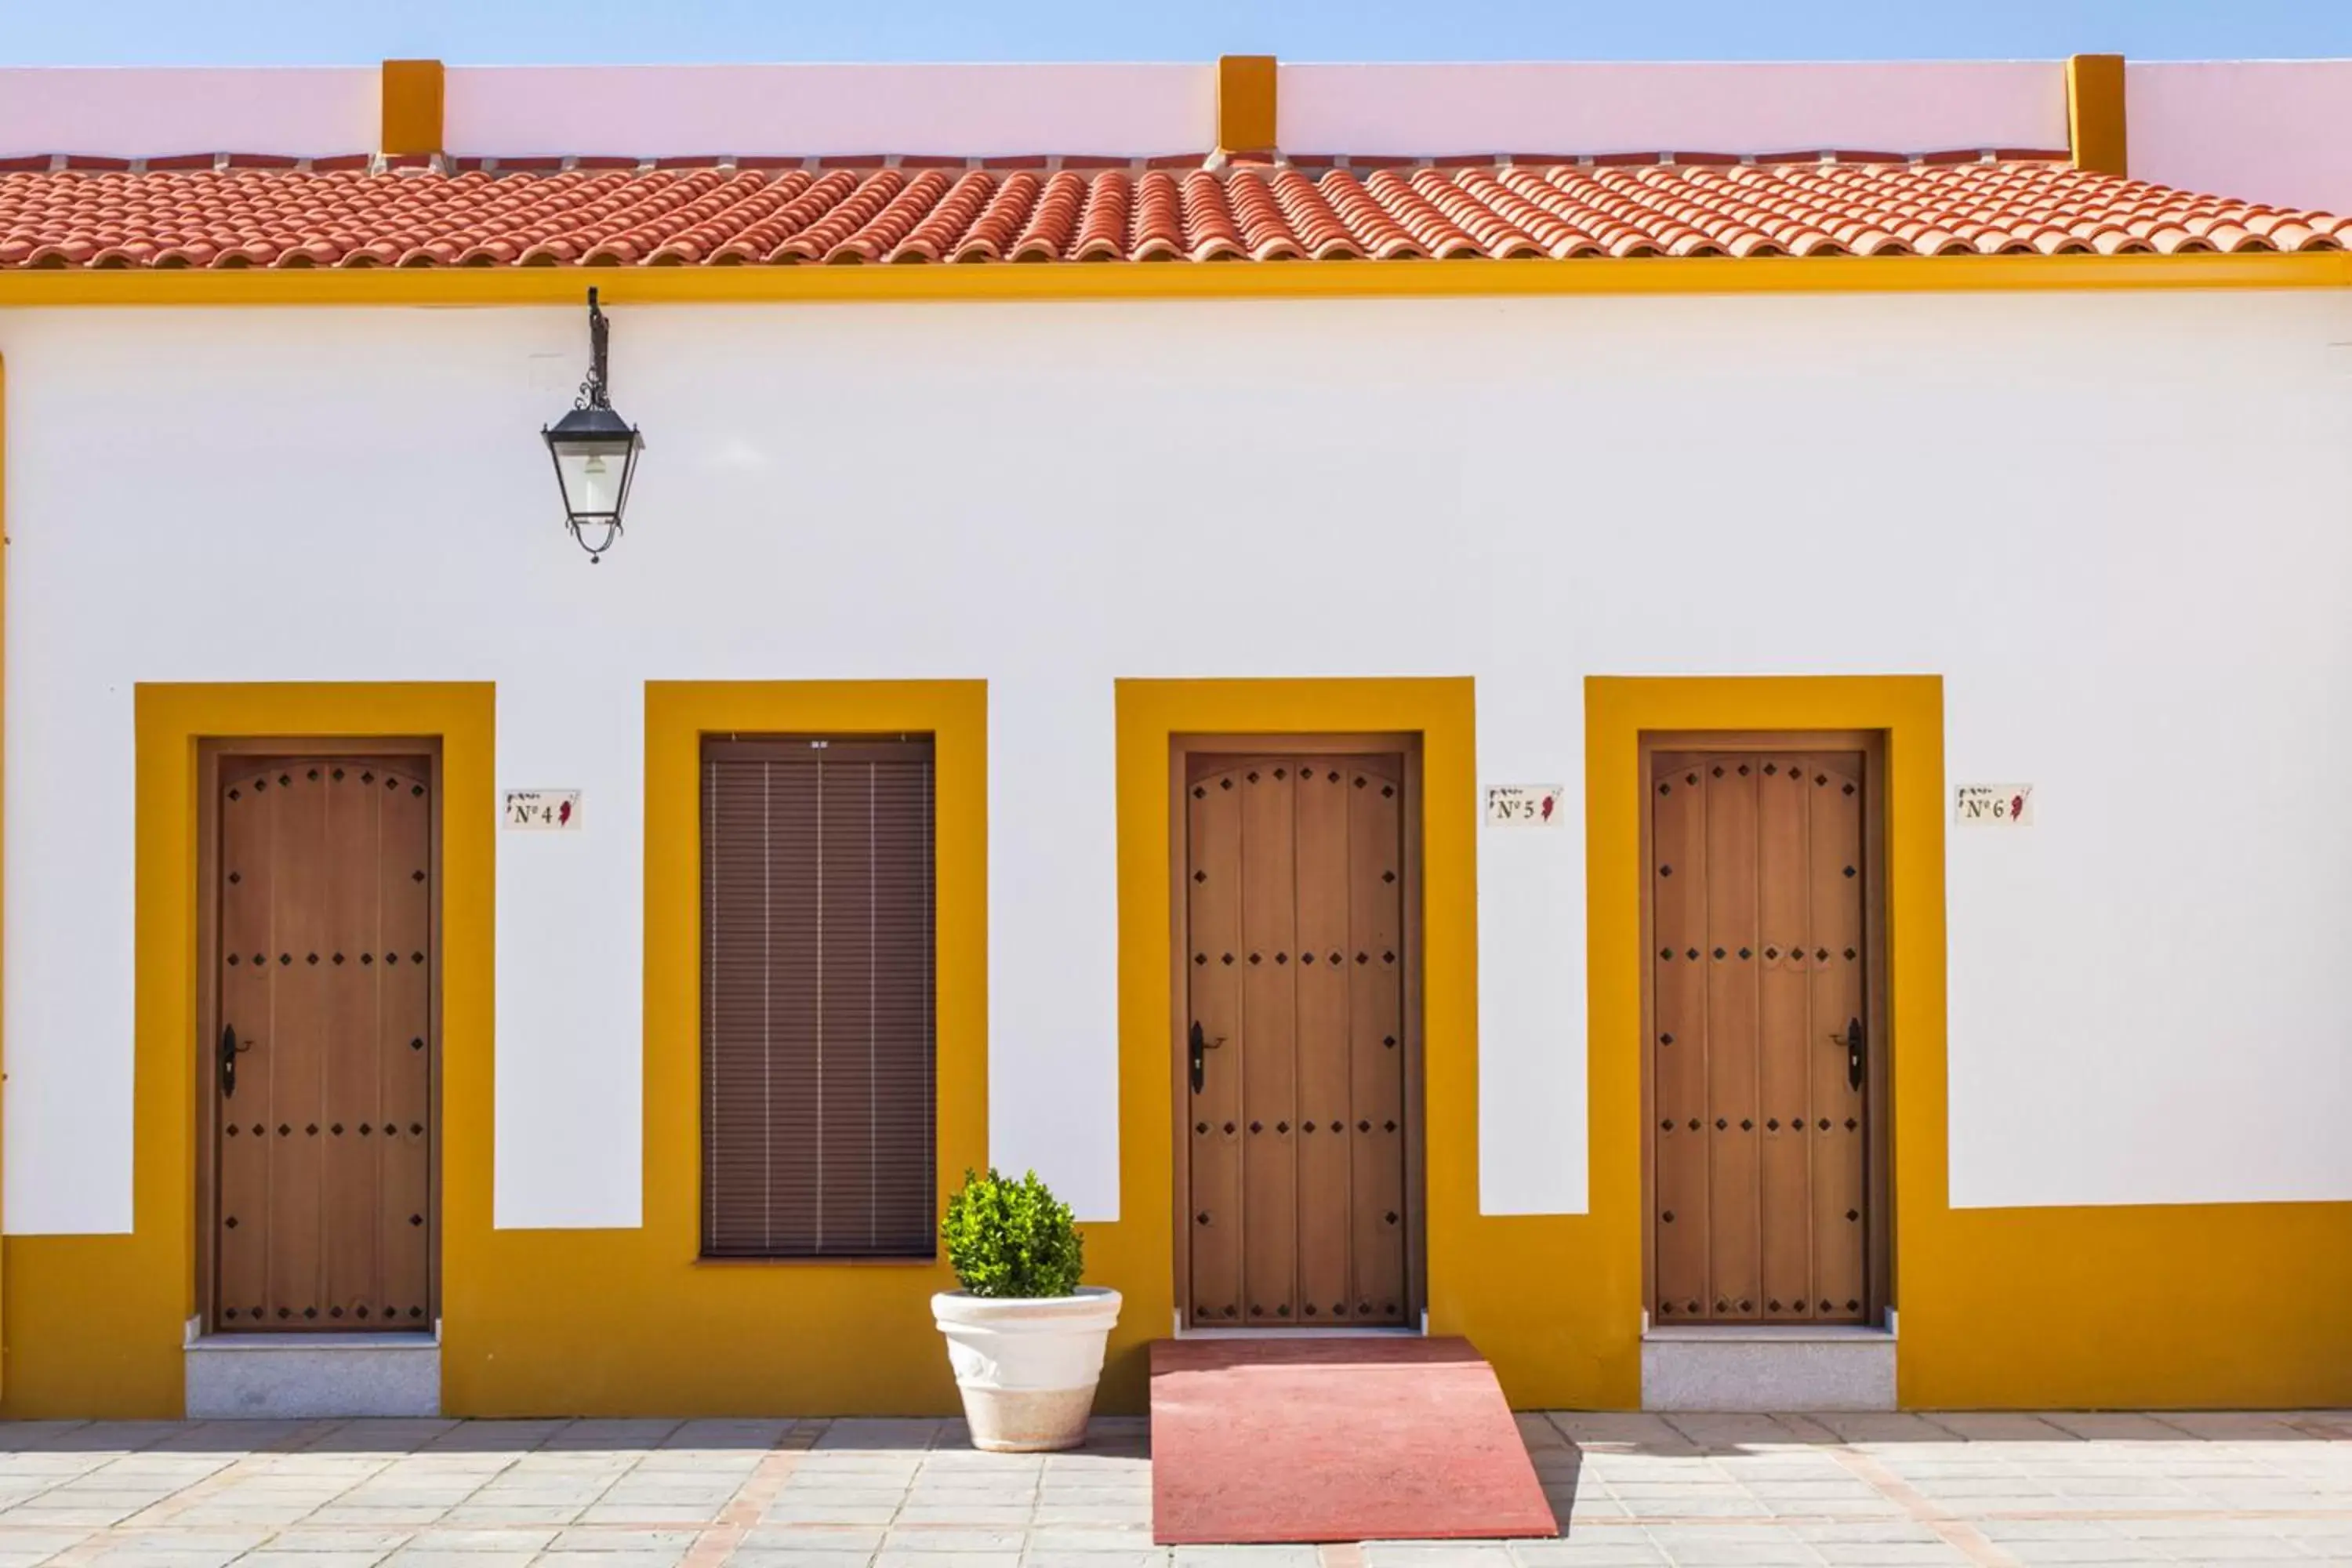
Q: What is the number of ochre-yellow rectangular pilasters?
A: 3